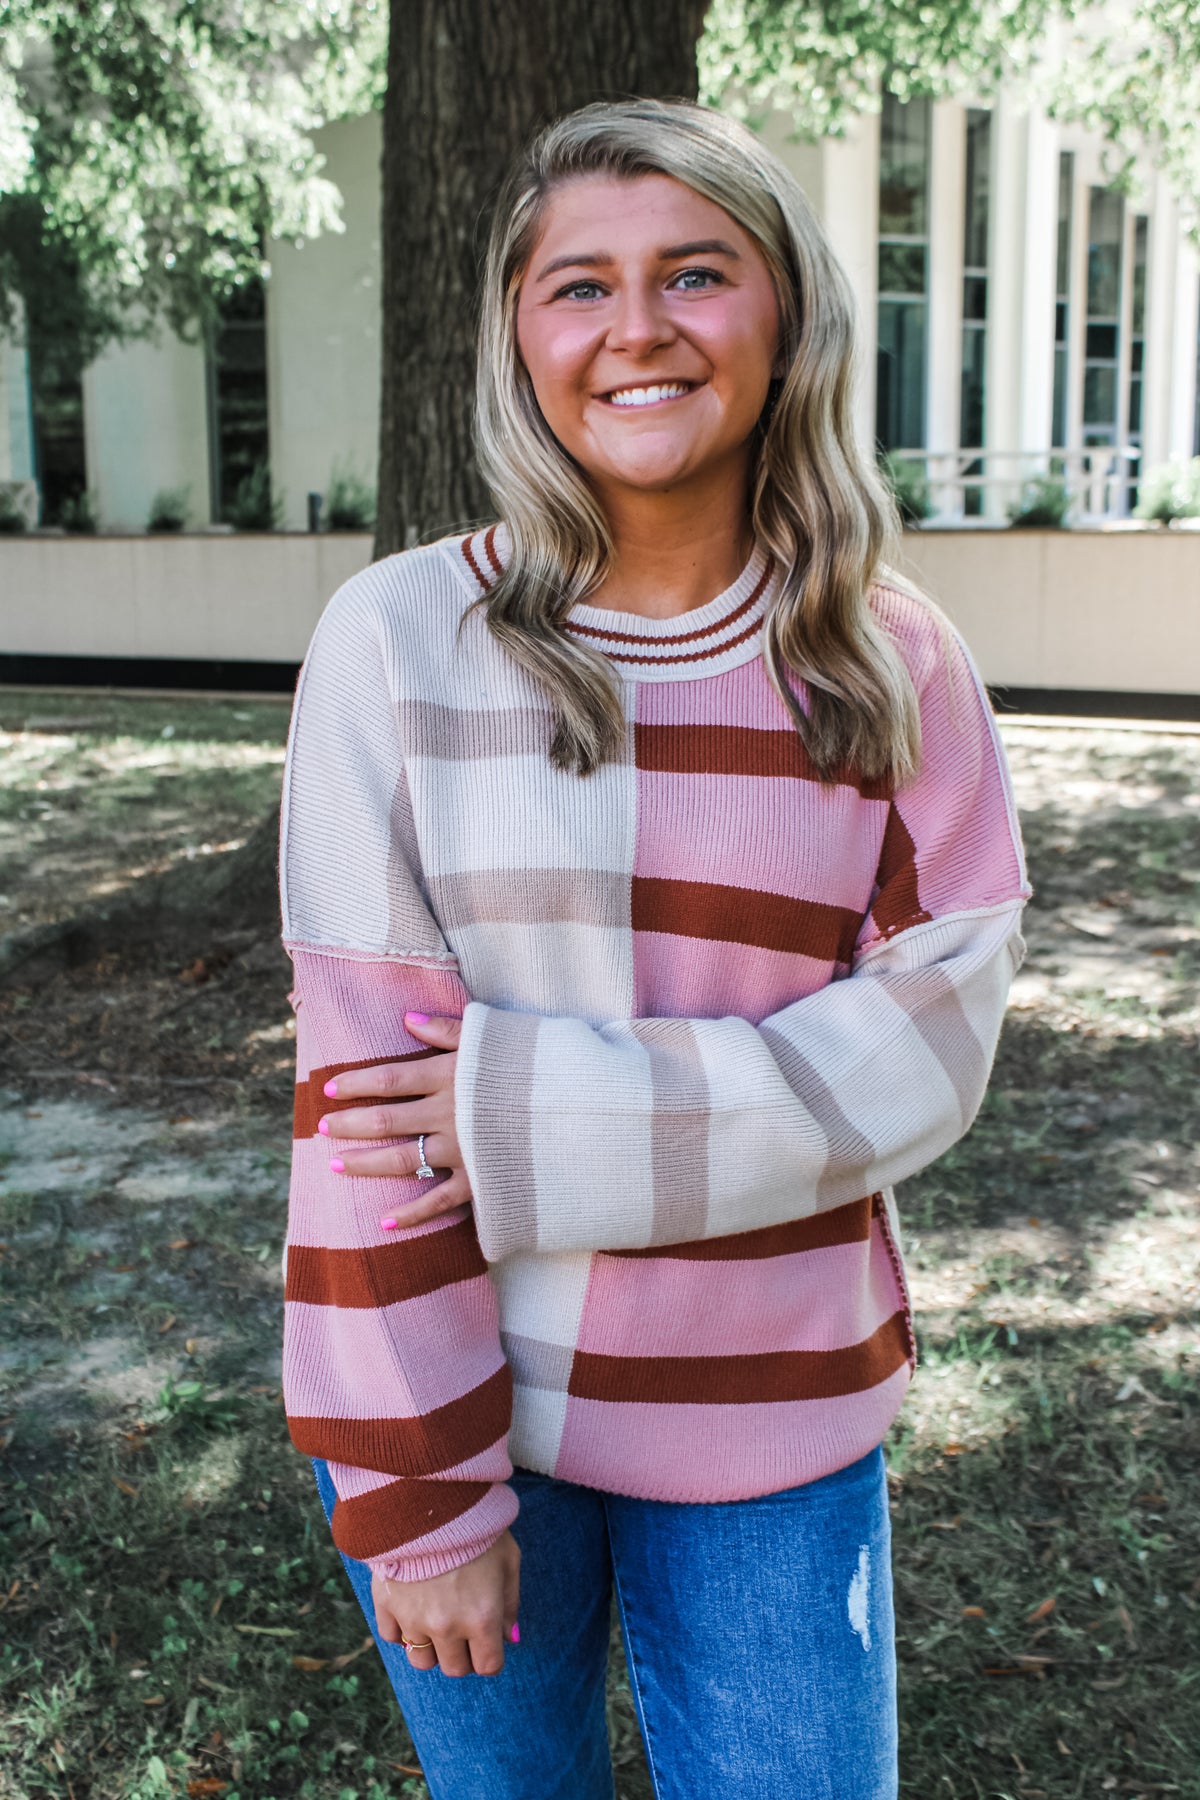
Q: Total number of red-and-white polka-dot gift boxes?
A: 0